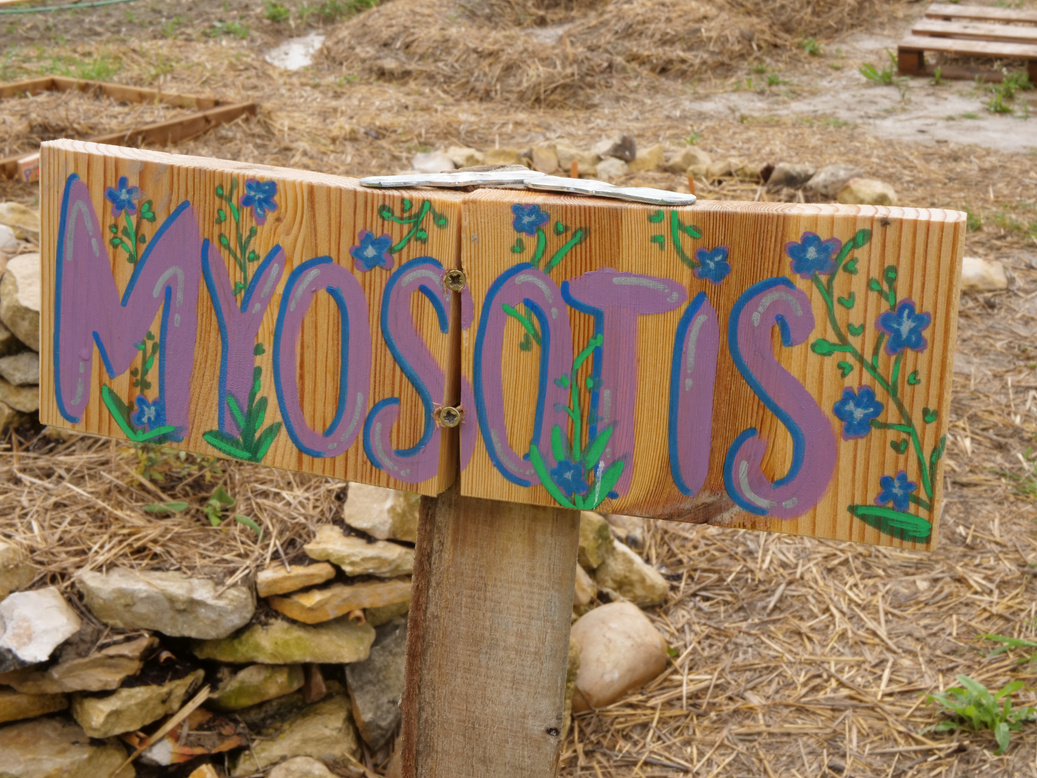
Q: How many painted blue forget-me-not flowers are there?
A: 11